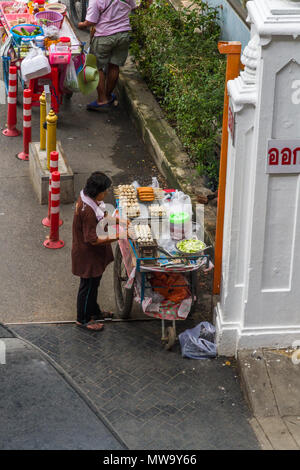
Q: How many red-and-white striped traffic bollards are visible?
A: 4